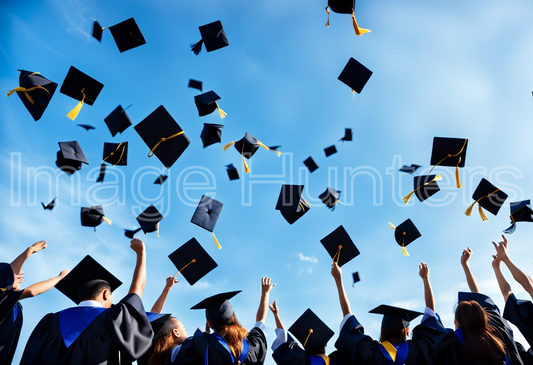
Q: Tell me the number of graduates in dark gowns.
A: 8